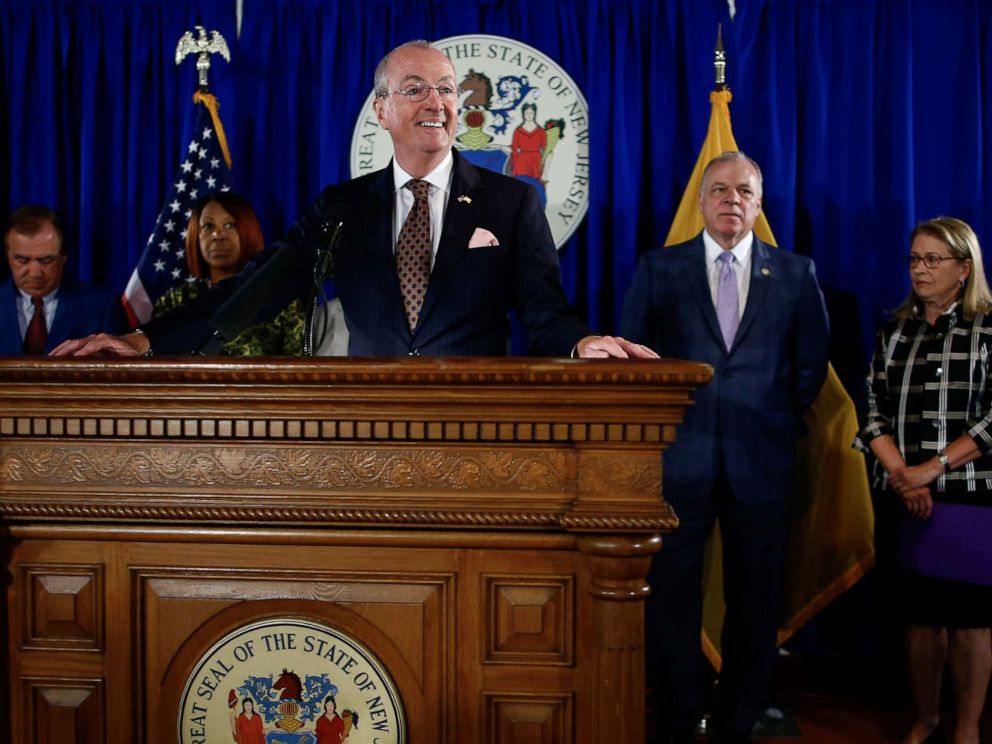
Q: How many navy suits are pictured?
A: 3